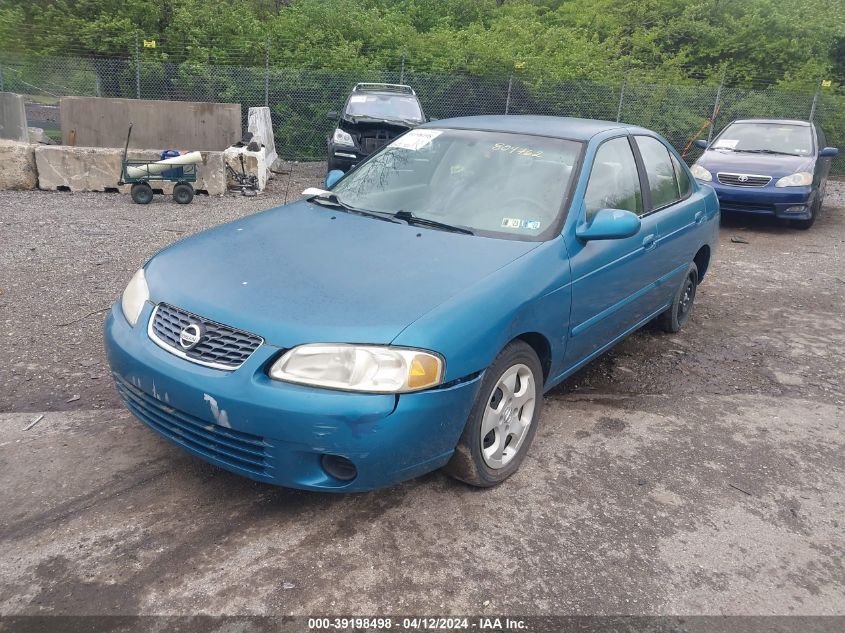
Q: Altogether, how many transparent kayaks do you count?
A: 0